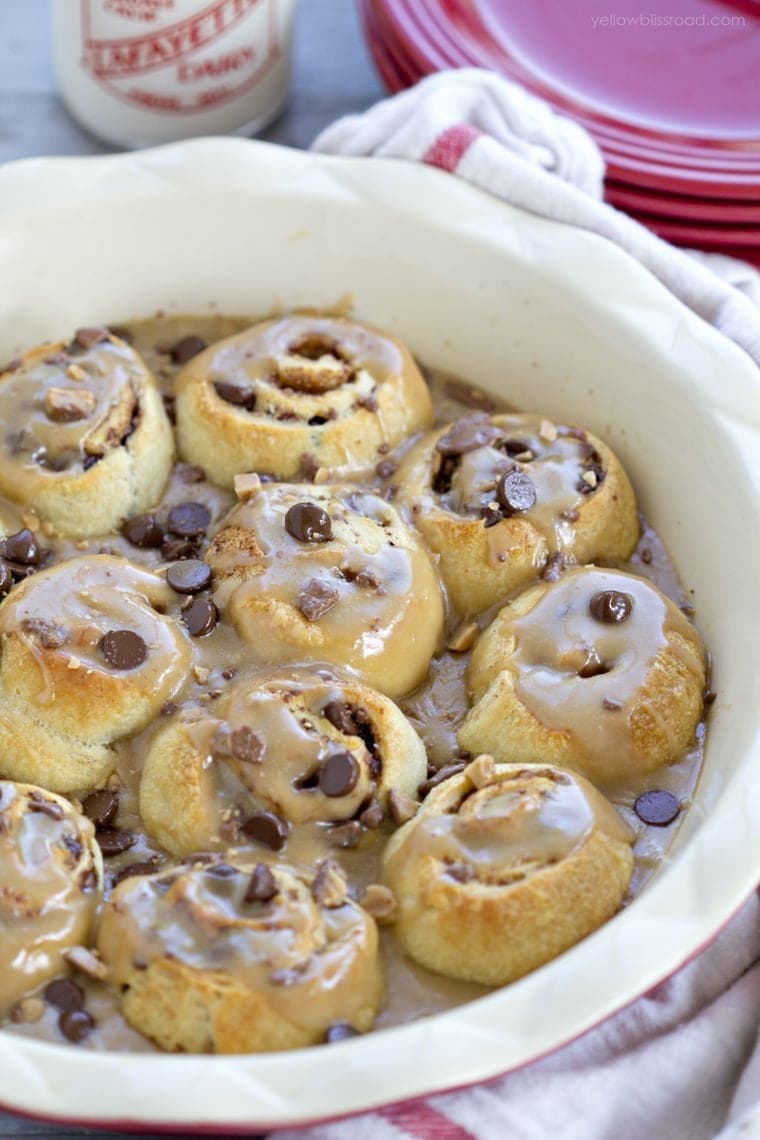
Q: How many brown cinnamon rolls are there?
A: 10